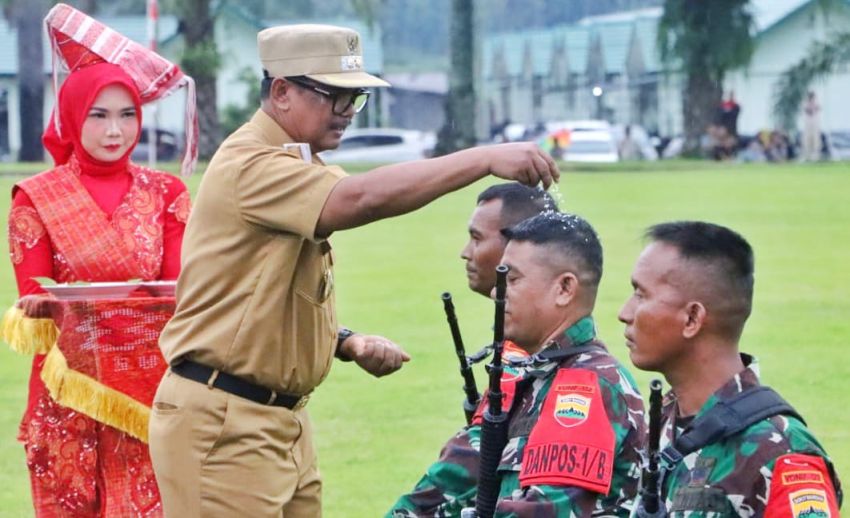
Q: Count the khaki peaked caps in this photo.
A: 1